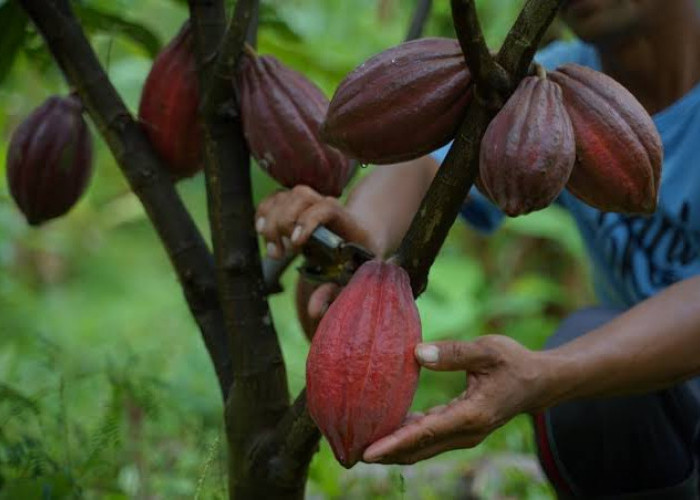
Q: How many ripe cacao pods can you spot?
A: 7